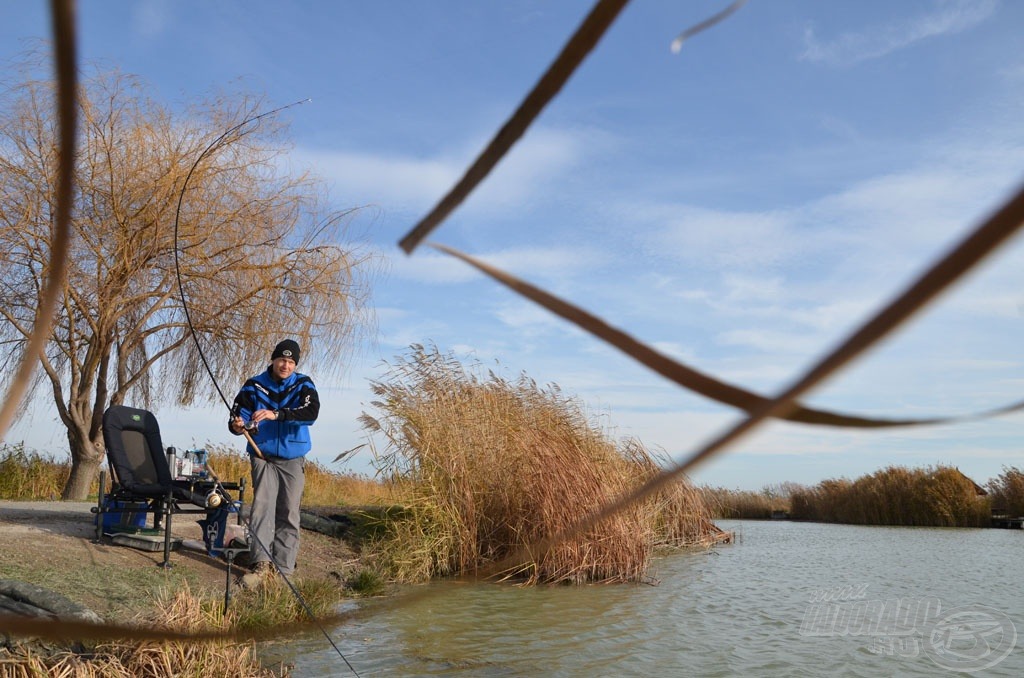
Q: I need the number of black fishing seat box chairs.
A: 1